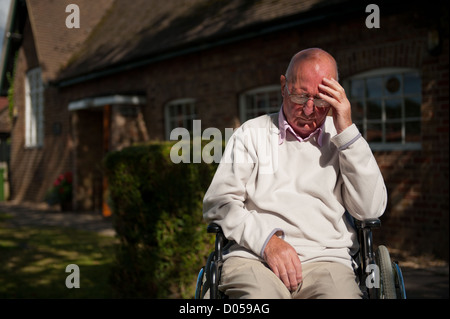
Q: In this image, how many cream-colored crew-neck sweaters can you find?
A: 1